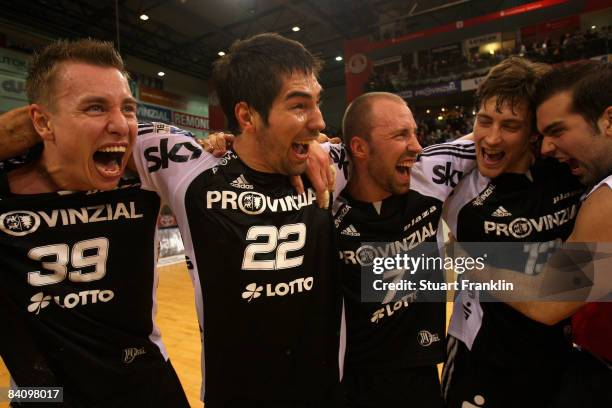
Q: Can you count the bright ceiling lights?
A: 5